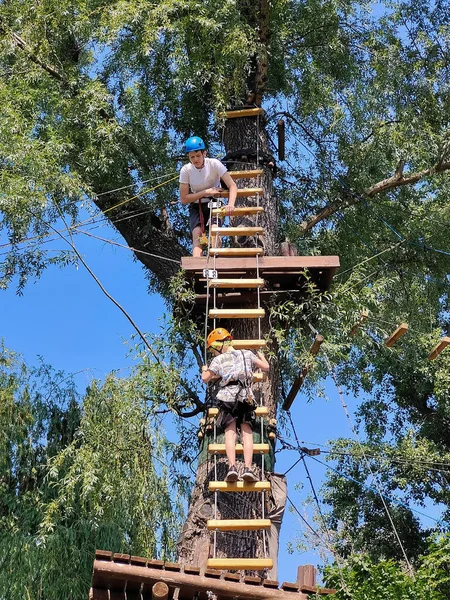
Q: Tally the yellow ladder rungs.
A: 15